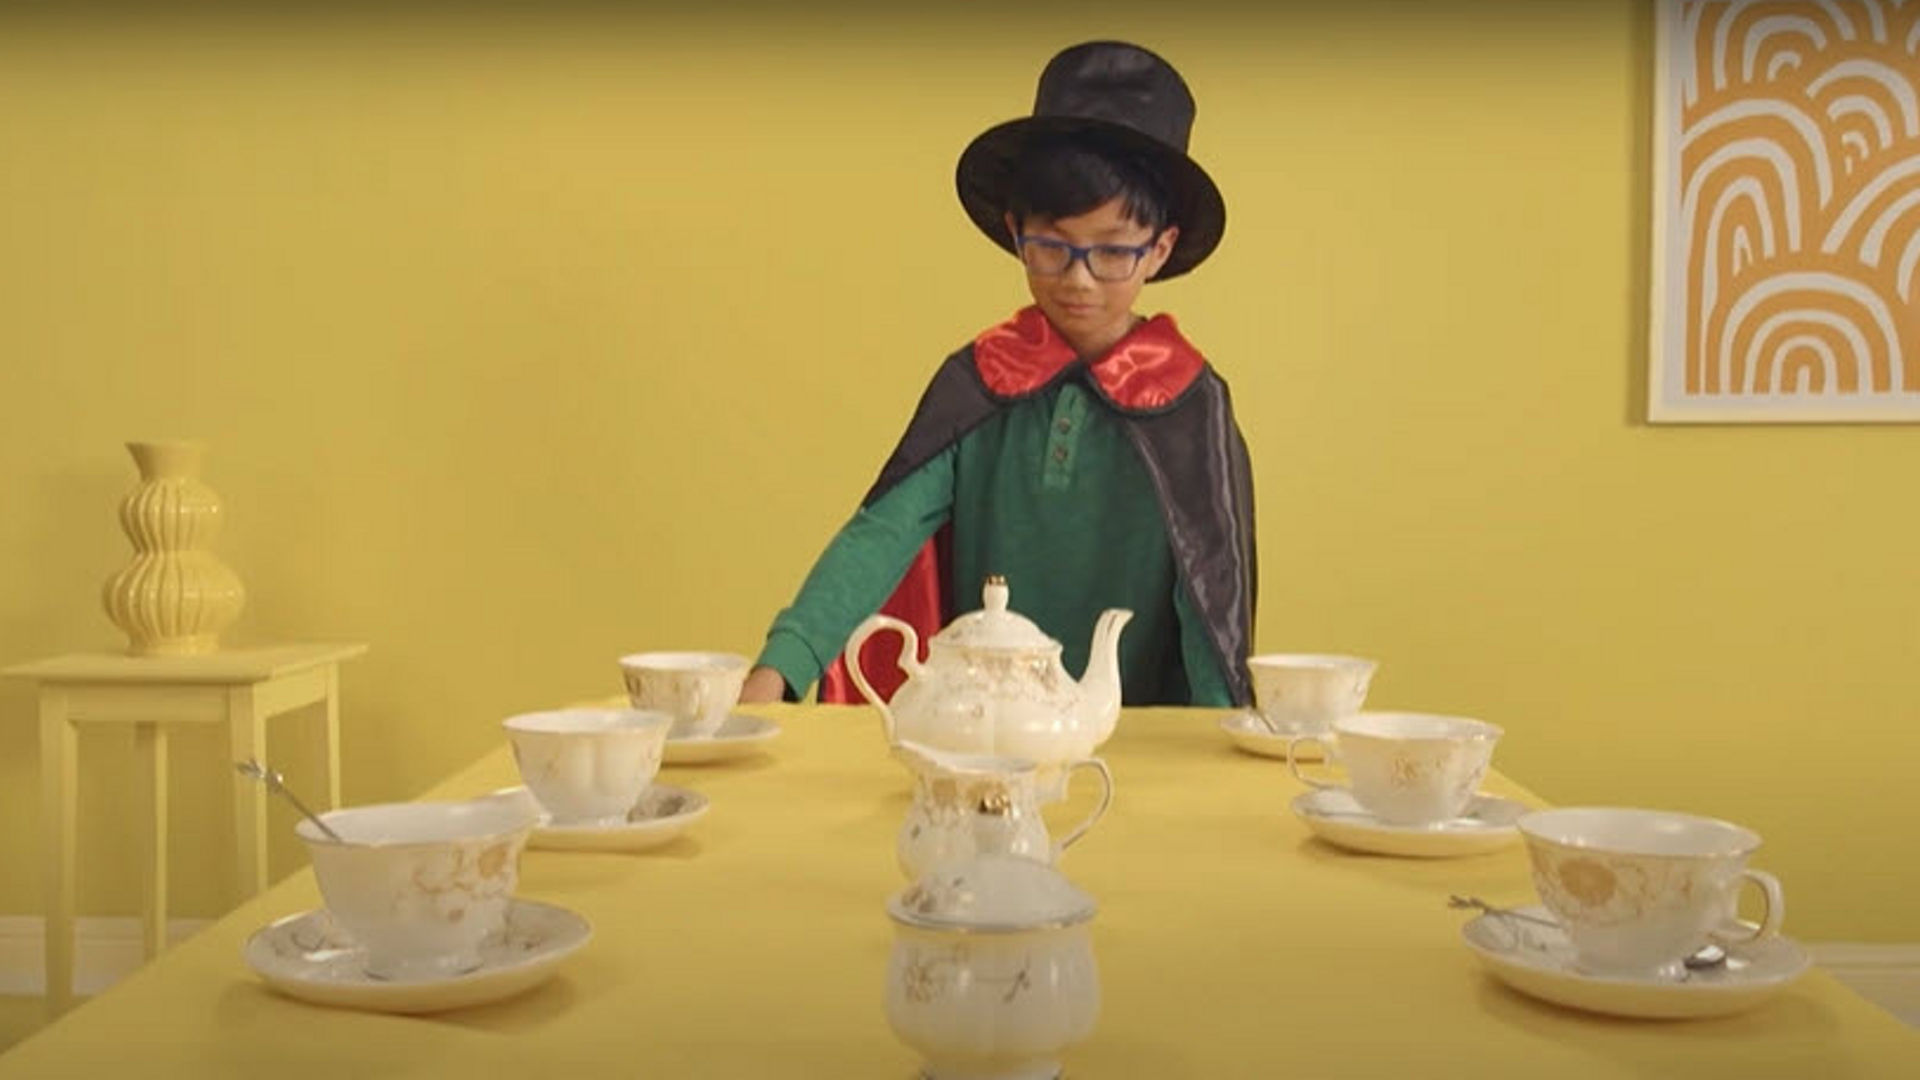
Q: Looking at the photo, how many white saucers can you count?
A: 6